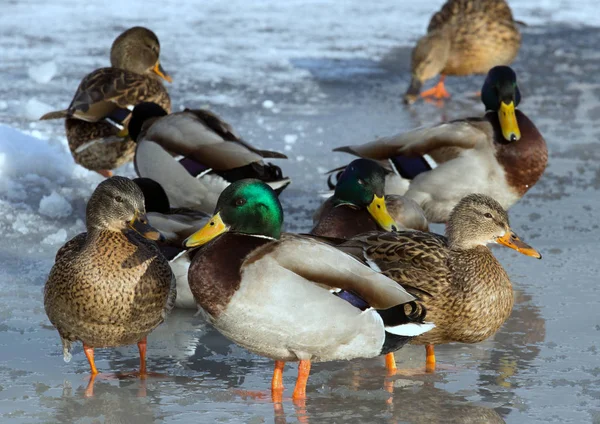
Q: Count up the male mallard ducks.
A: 5